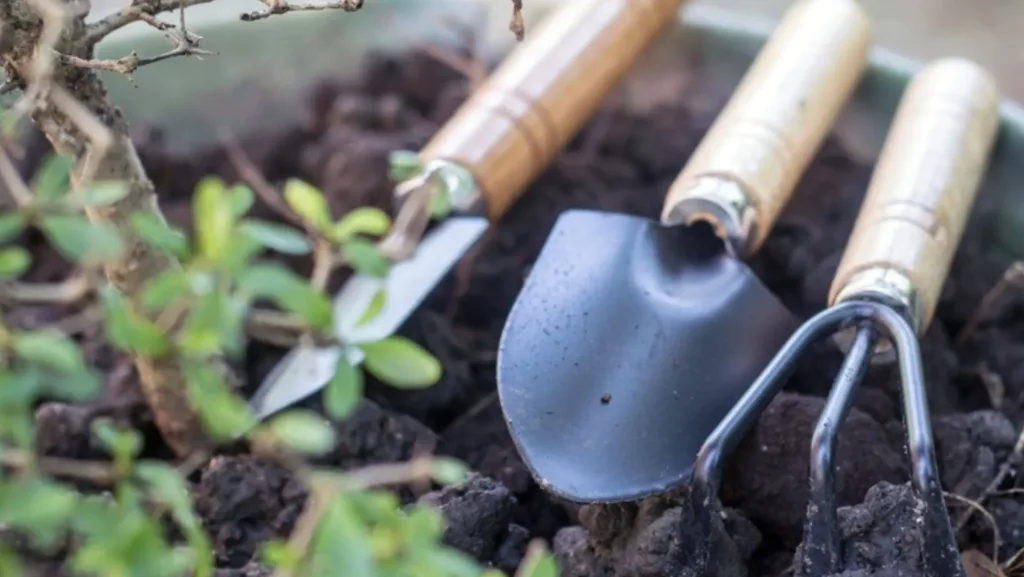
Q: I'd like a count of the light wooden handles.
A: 2